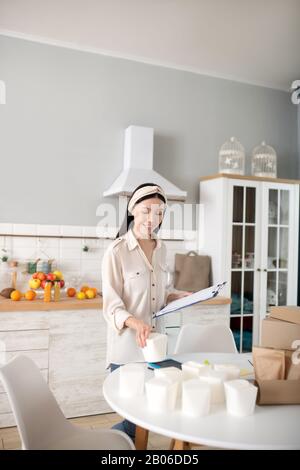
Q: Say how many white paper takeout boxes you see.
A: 9